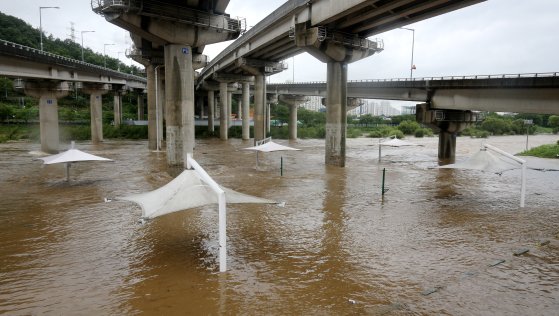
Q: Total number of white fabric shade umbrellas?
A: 5